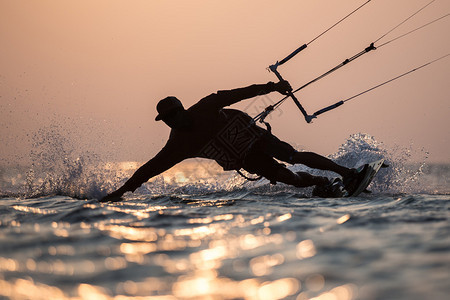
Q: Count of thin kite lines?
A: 4